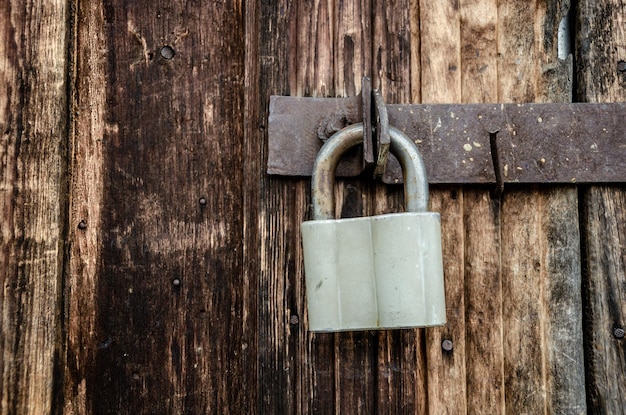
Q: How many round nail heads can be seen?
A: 8